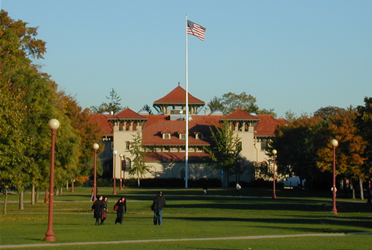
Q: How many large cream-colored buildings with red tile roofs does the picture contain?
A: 1